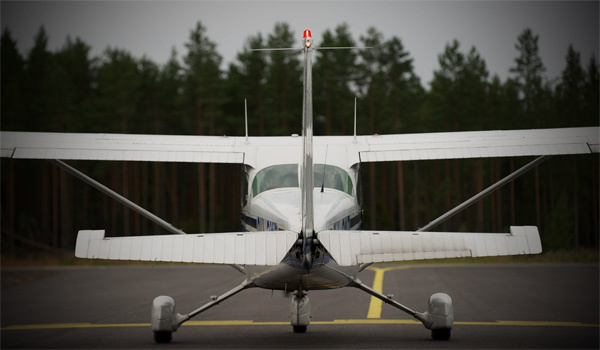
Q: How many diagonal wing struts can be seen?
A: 2